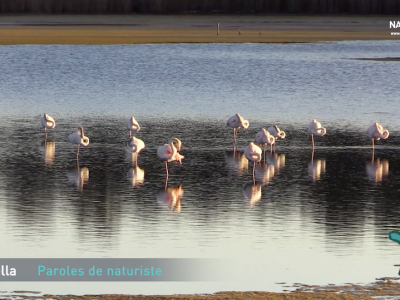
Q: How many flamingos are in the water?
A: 11